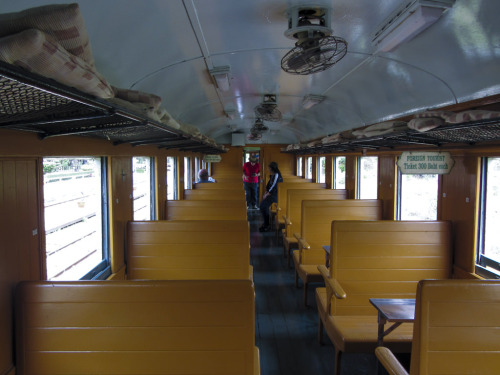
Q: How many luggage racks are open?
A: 2